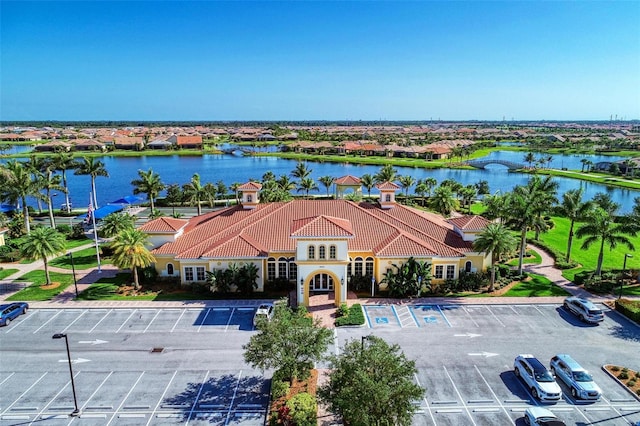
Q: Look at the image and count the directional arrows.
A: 4